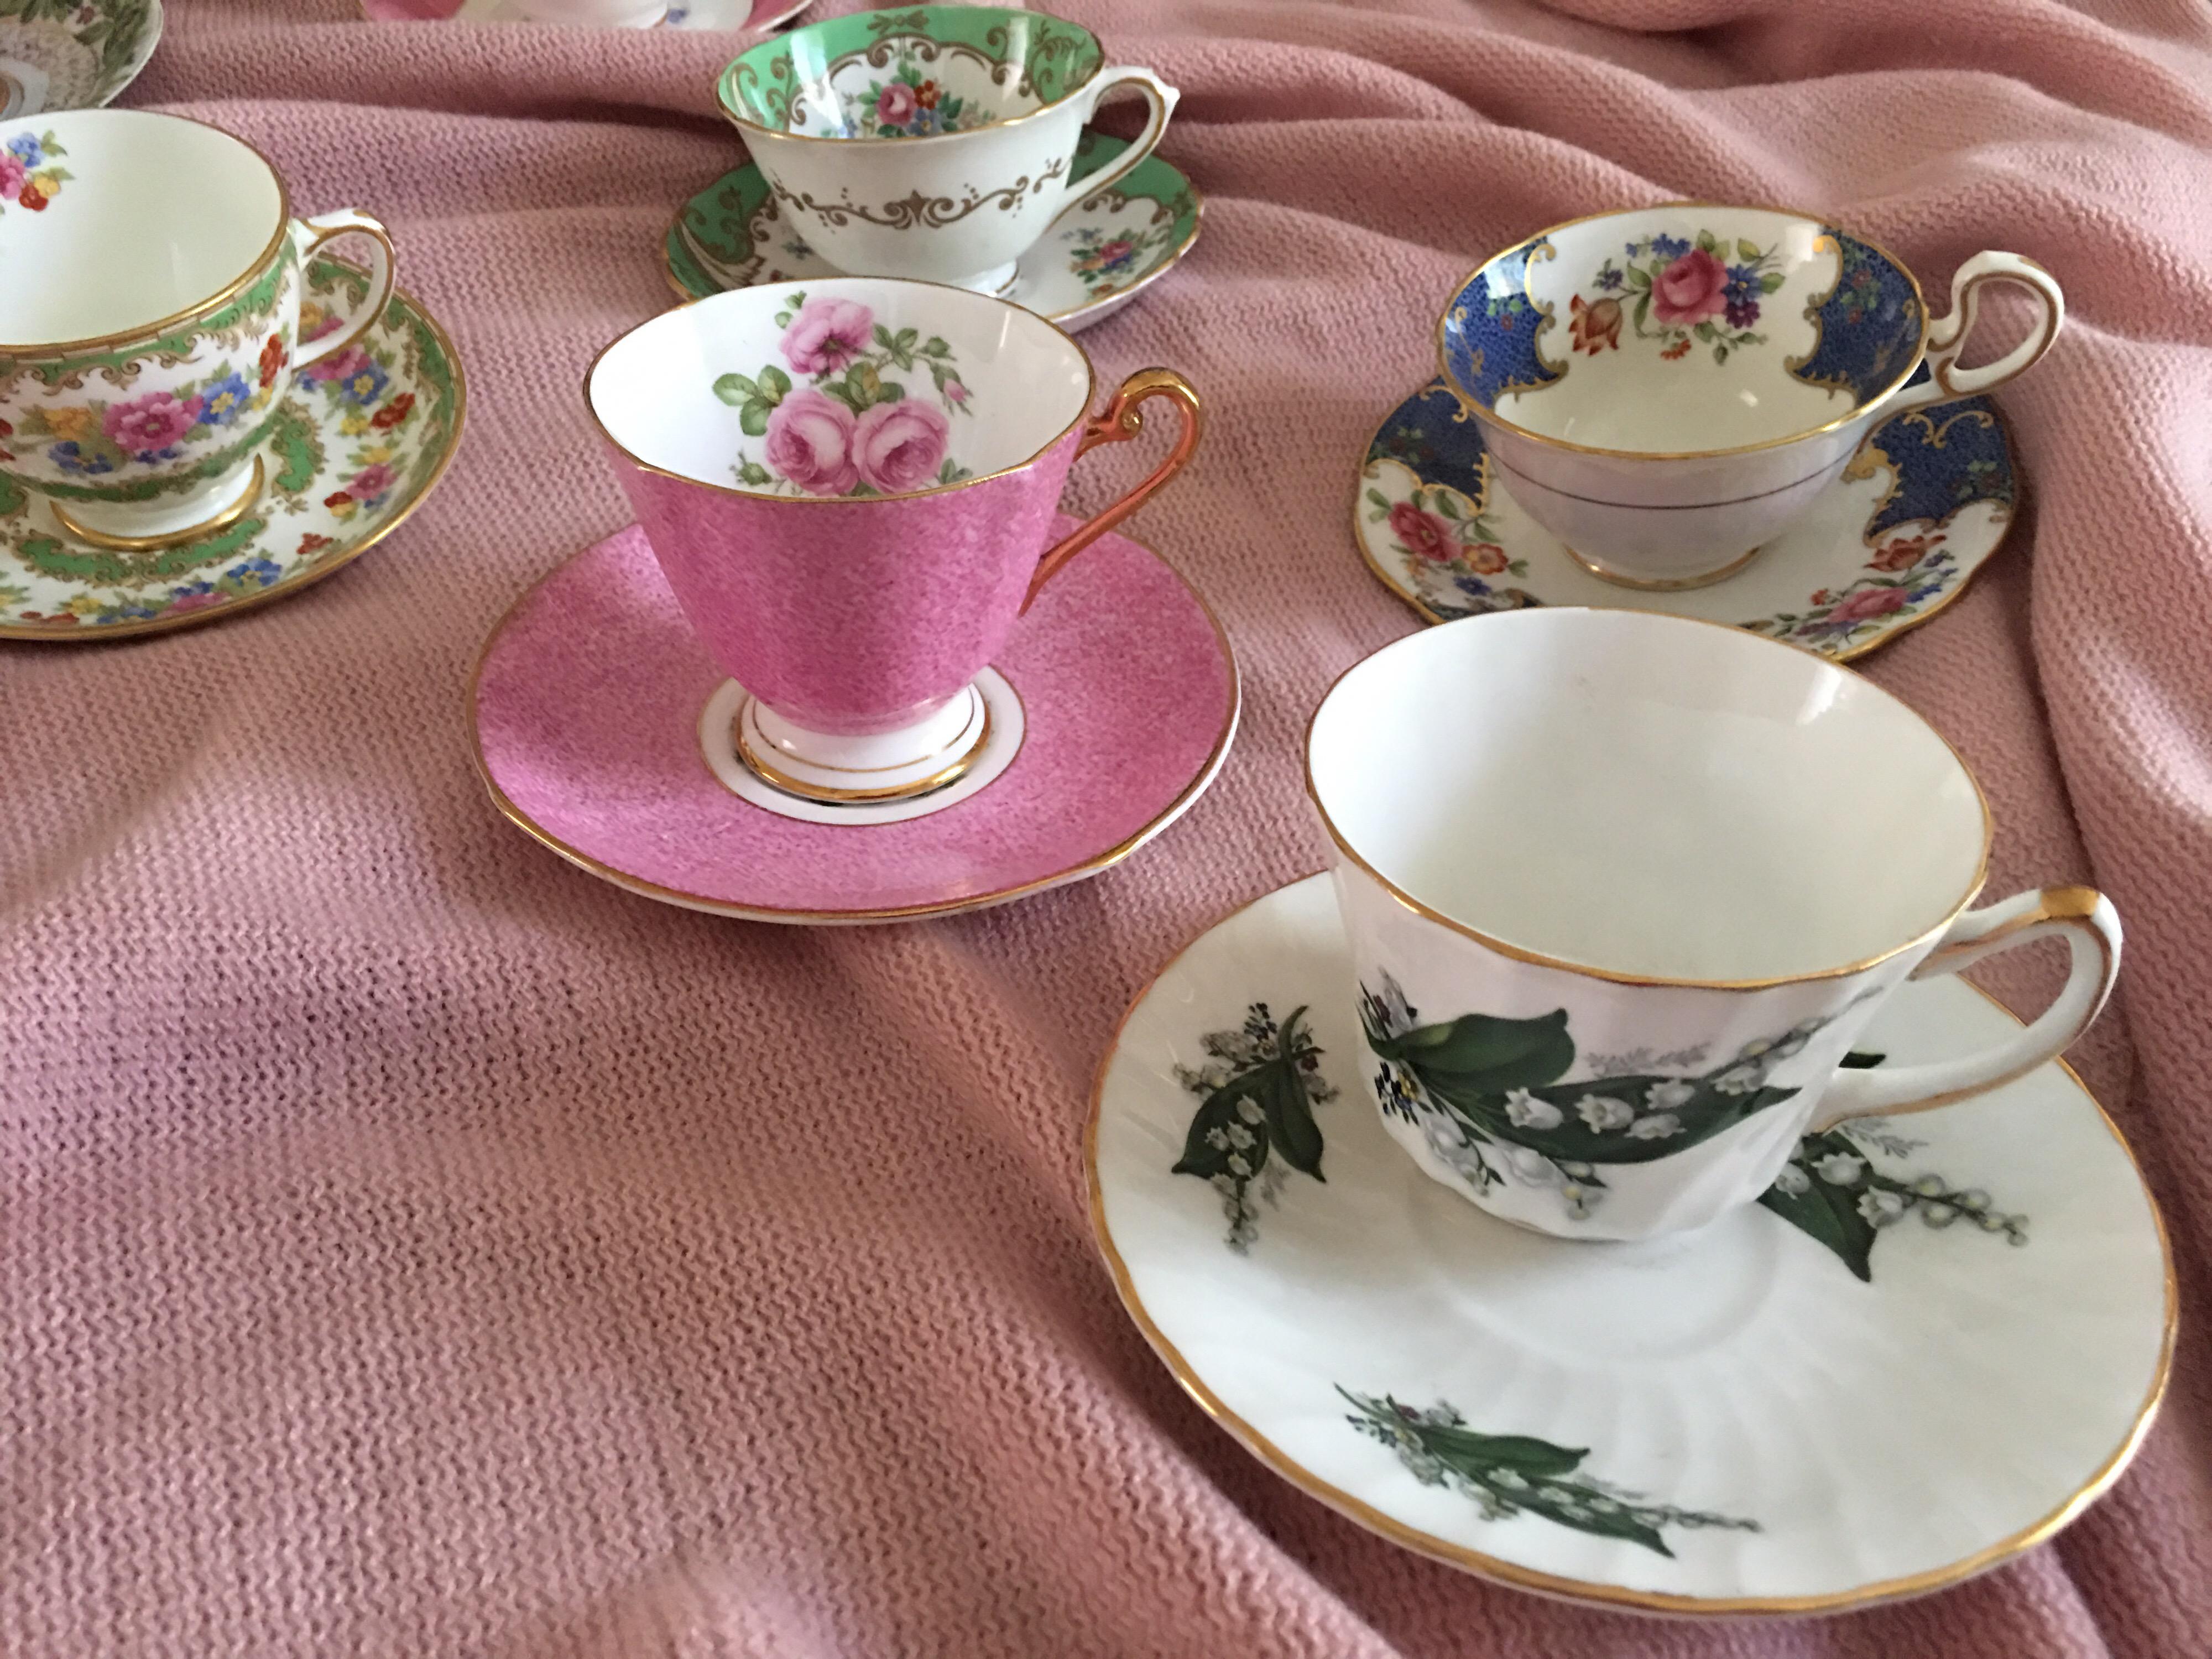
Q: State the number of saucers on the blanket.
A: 7